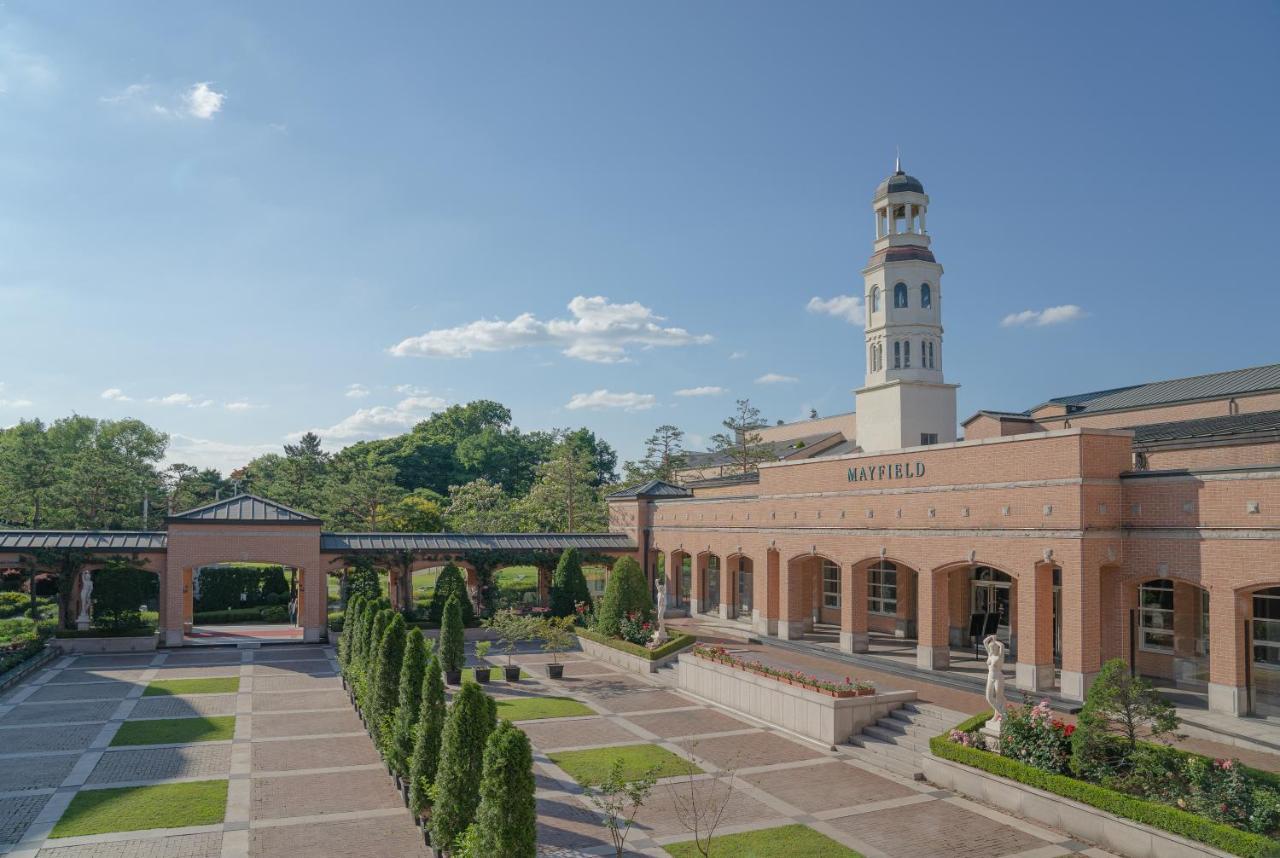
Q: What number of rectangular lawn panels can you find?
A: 7